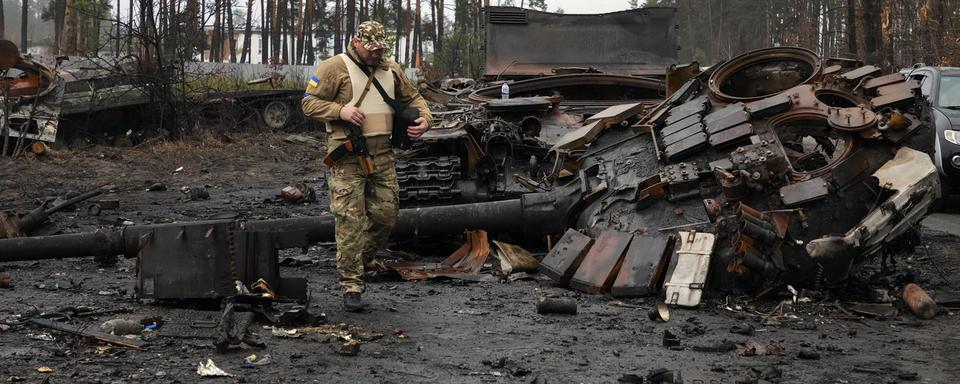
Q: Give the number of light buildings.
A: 1